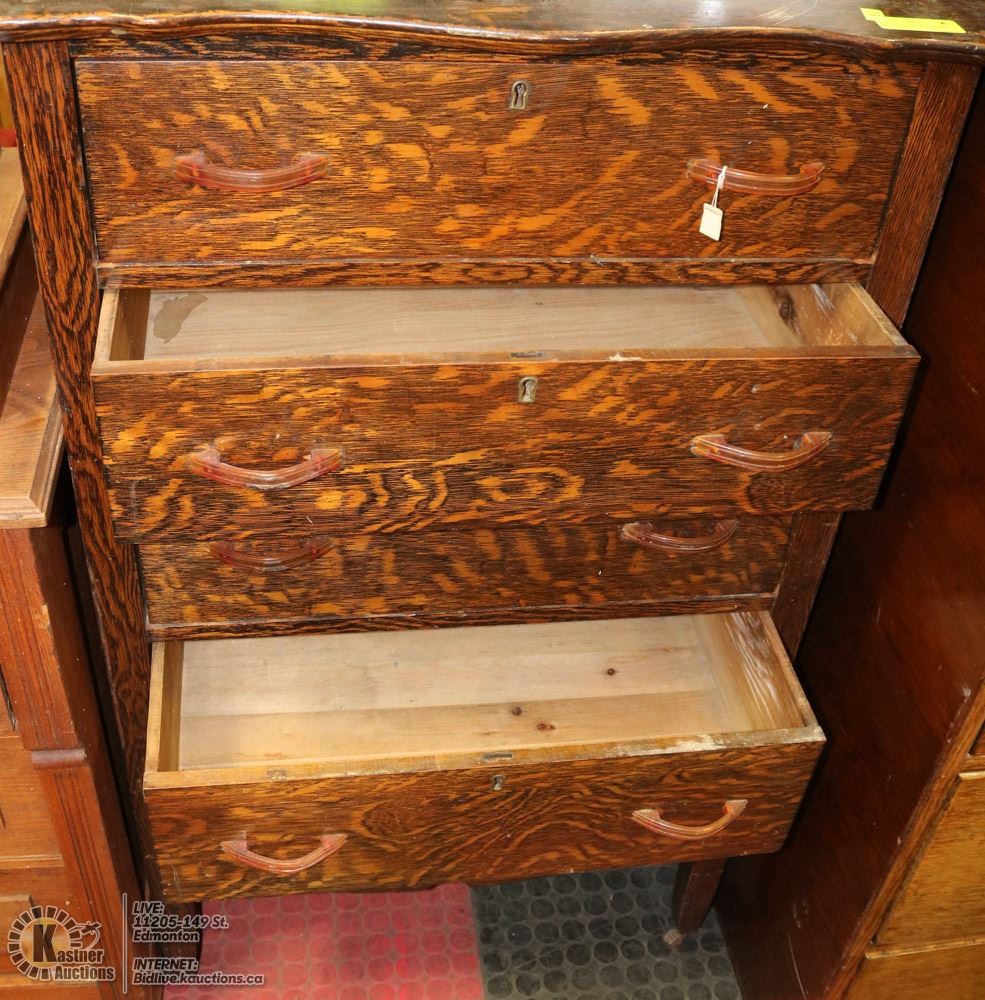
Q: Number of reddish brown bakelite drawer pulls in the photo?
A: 8